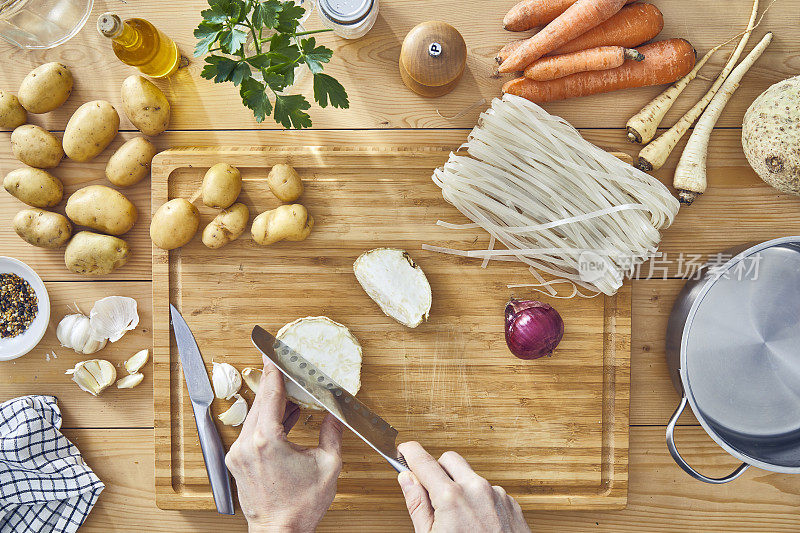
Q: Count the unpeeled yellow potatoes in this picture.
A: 15